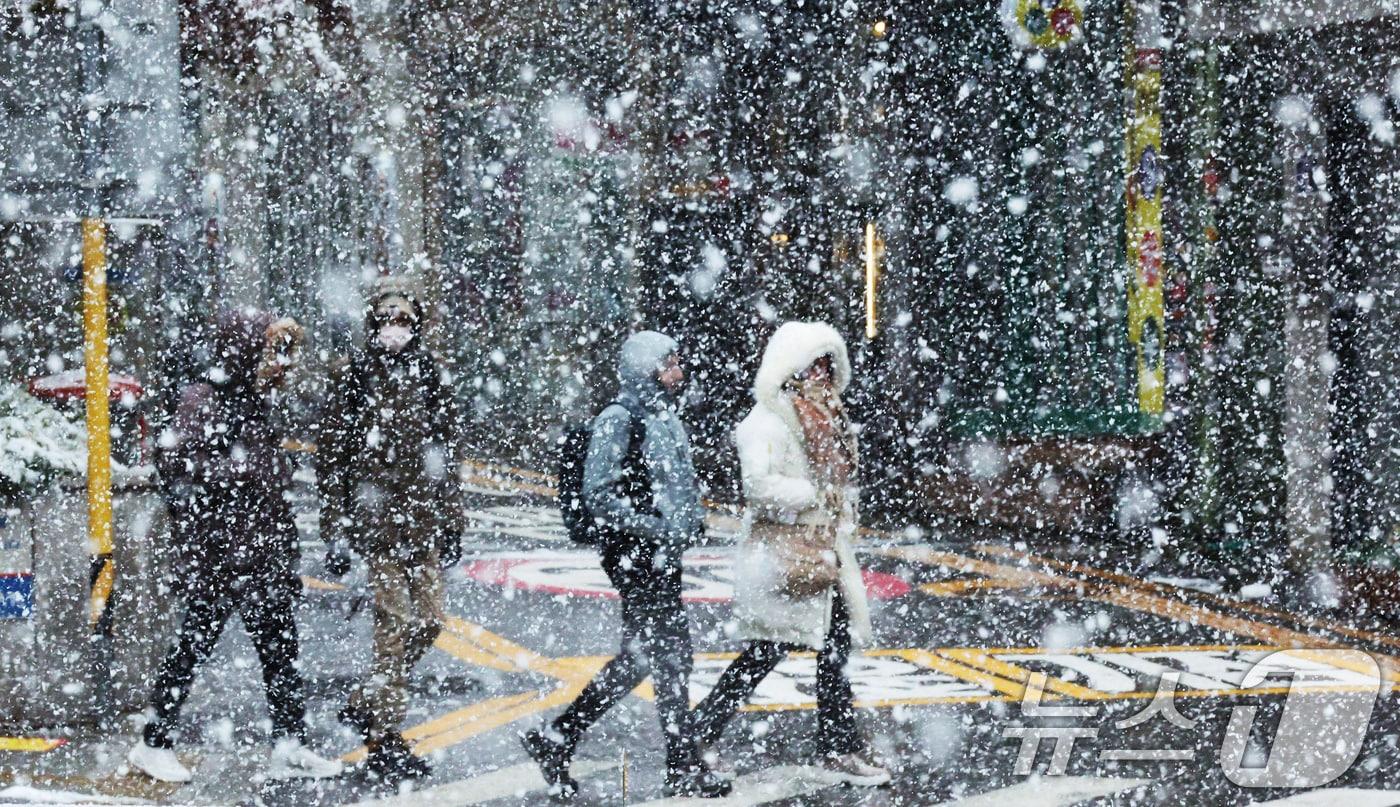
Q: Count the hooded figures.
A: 4